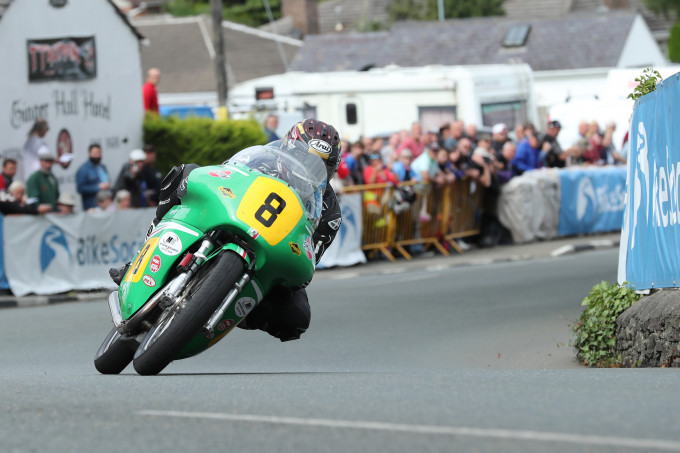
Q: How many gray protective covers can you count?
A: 1